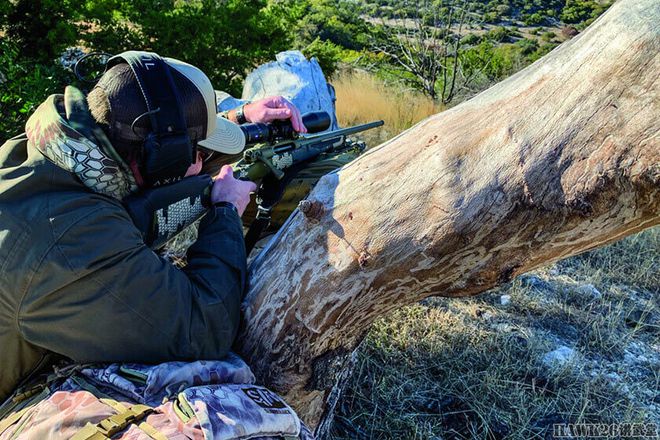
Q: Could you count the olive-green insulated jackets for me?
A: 1